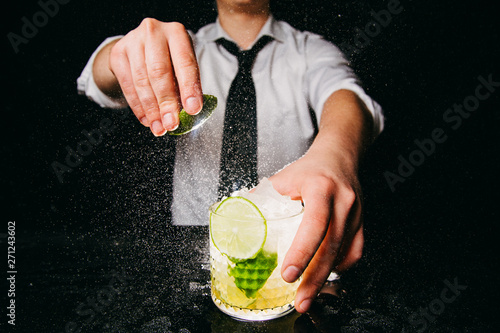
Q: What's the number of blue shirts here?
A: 0